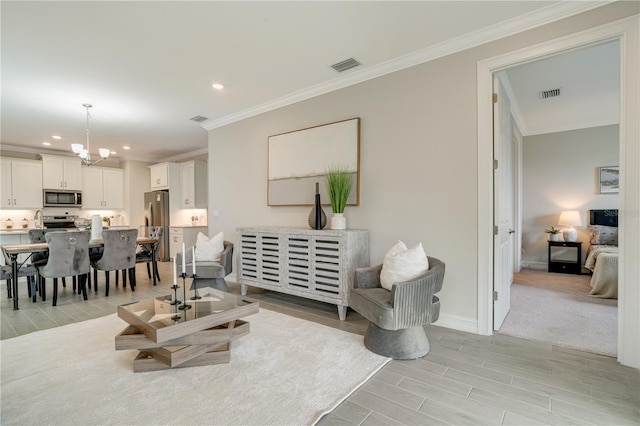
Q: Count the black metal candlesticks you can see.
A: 3